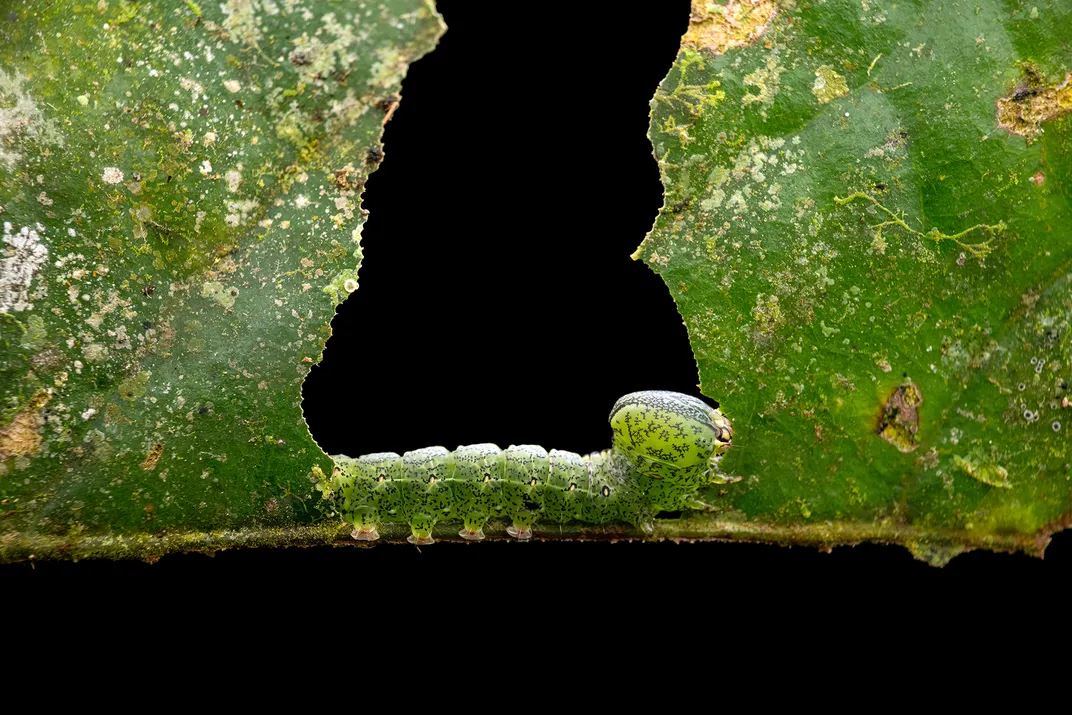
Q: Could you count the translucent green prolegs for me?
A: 4